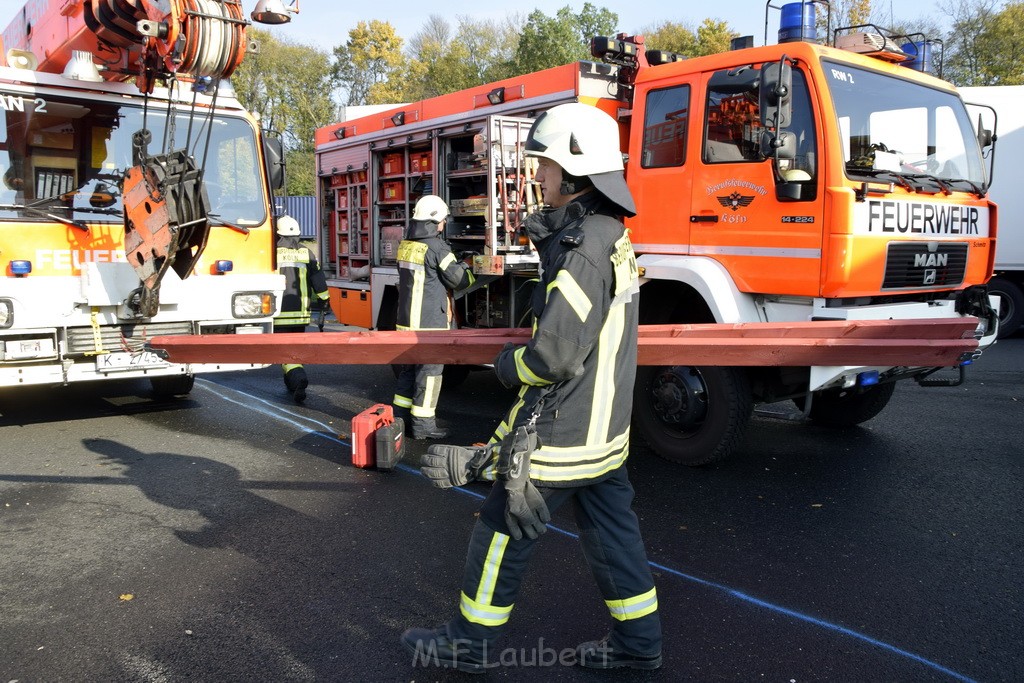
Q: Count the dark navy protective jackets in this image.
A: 3